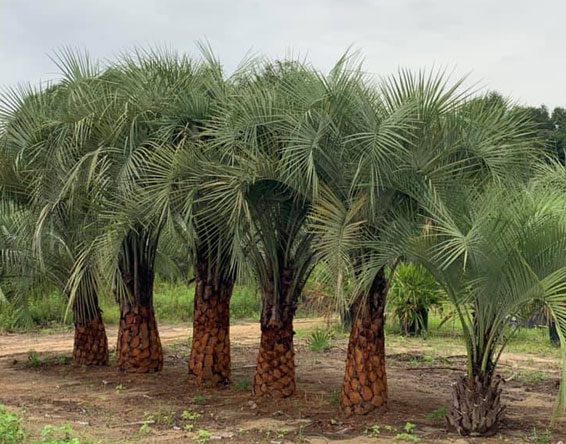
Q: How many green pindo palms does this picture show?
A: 6